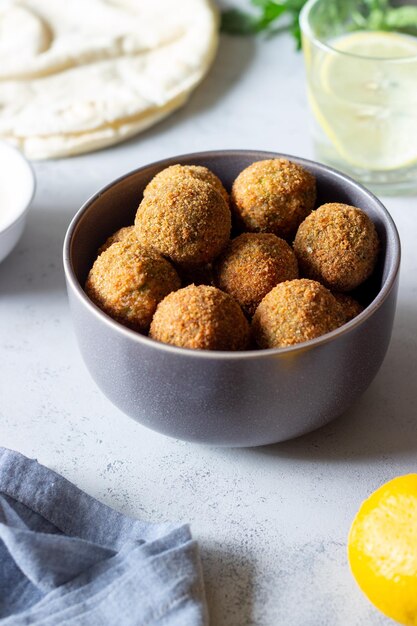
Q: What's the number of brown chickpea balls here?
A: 10